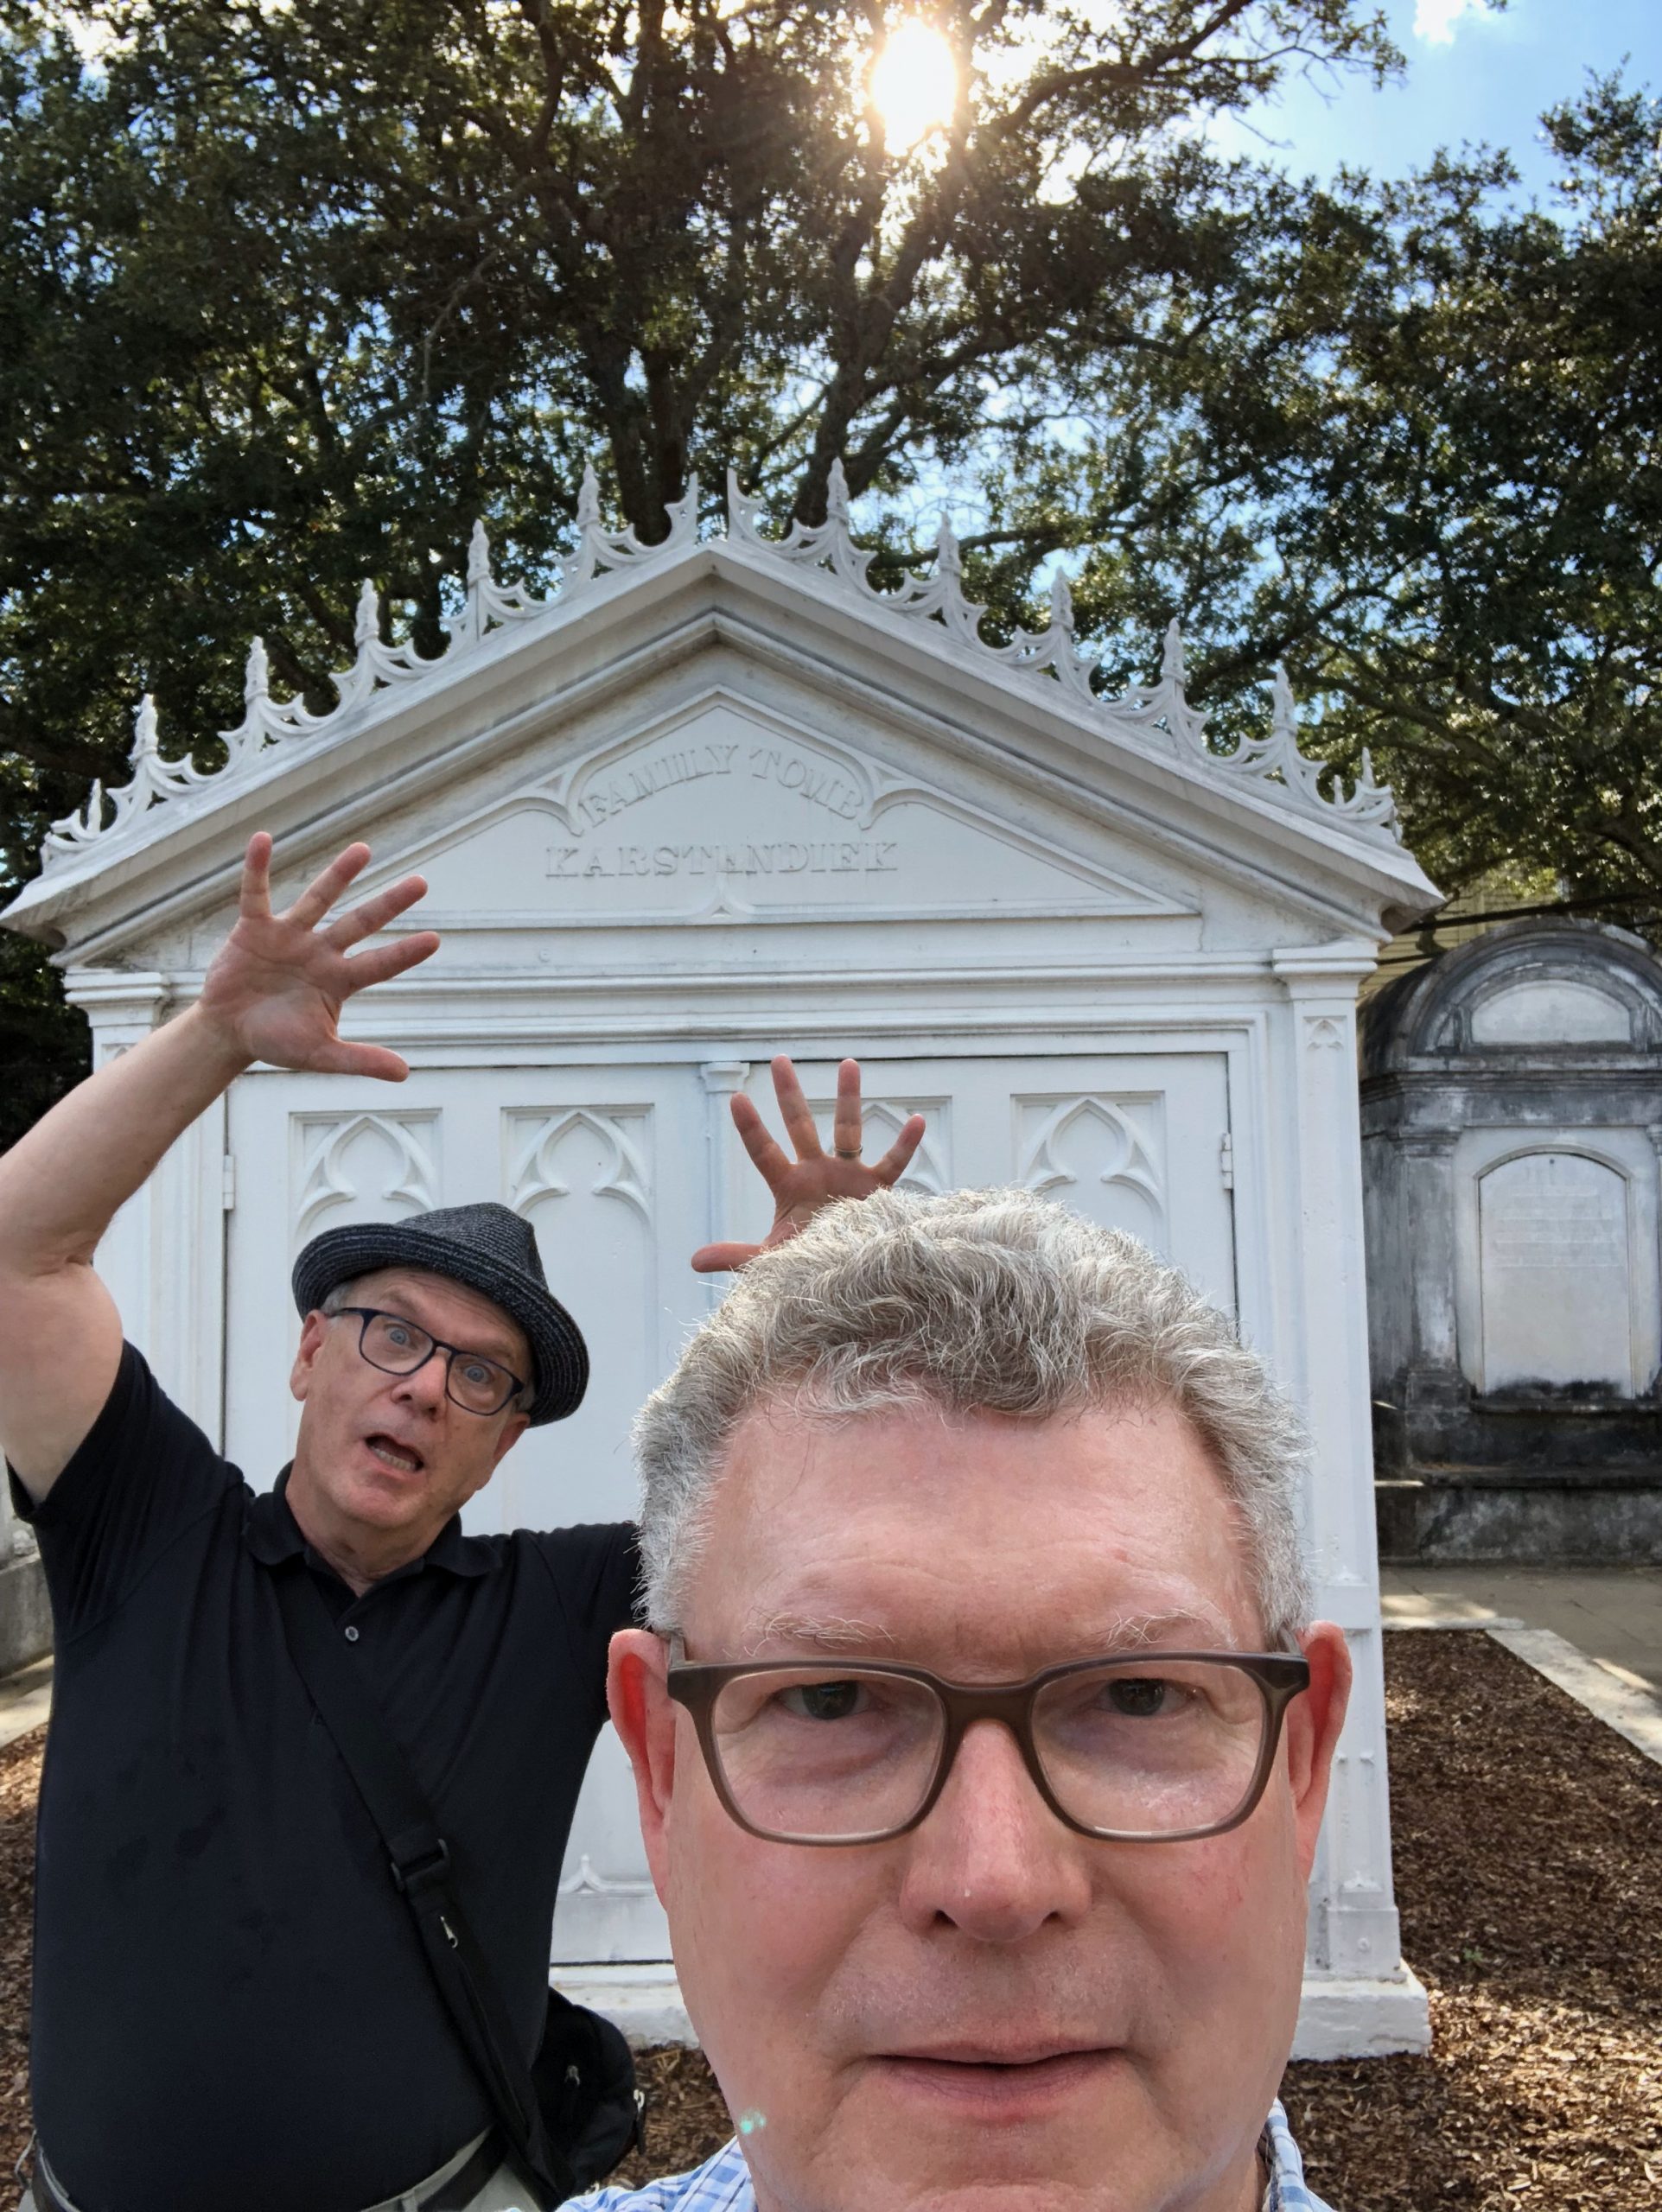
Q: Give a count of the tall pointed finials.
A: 10